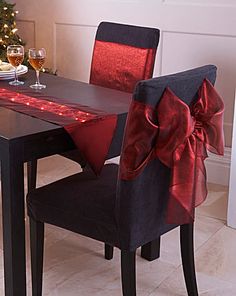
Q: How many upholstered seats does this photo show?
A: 2